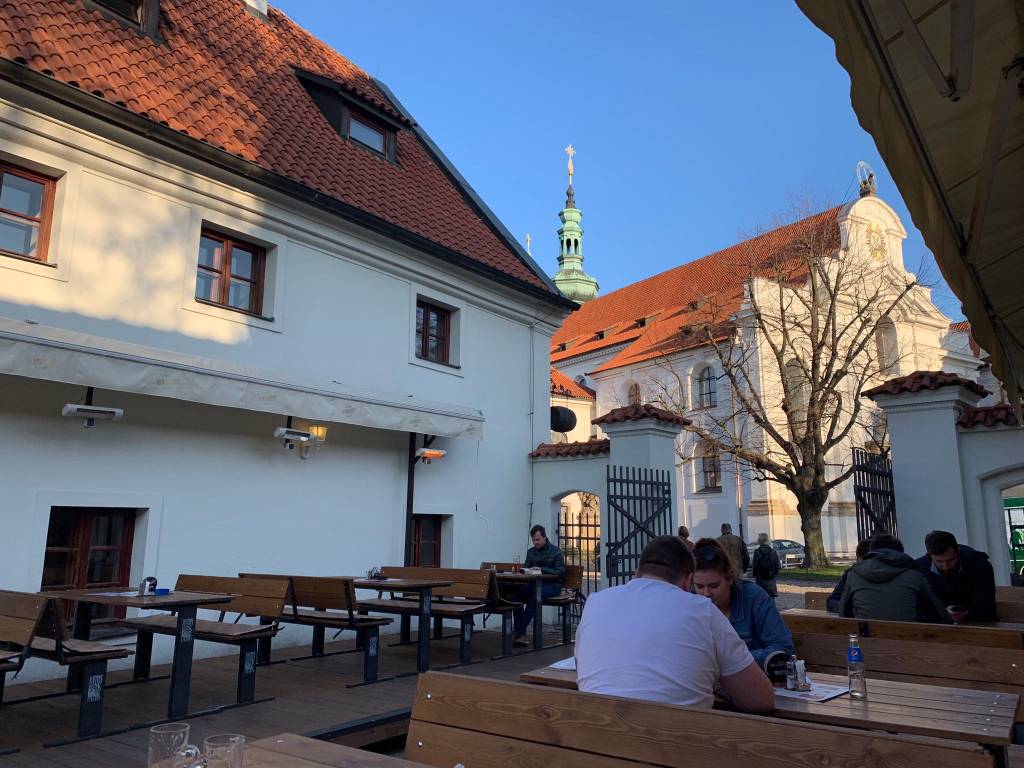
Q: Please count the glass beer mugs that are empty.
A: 2